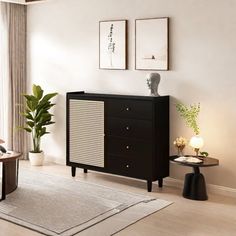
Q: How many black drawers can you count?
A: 4